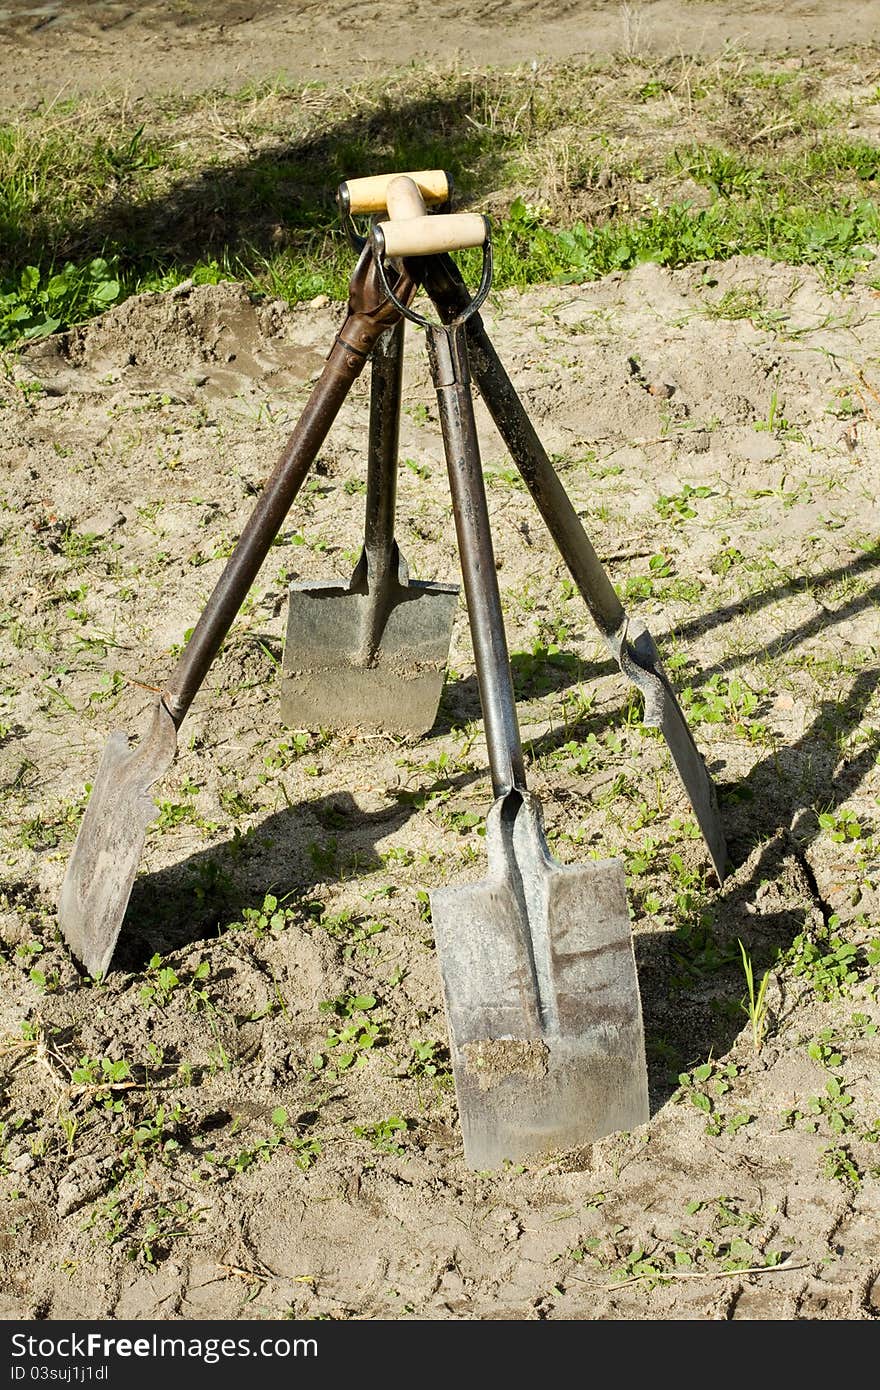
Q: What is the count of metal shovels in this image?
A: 4